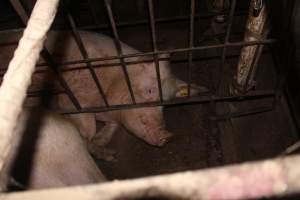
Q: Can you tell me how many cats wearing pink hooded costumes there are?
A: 0